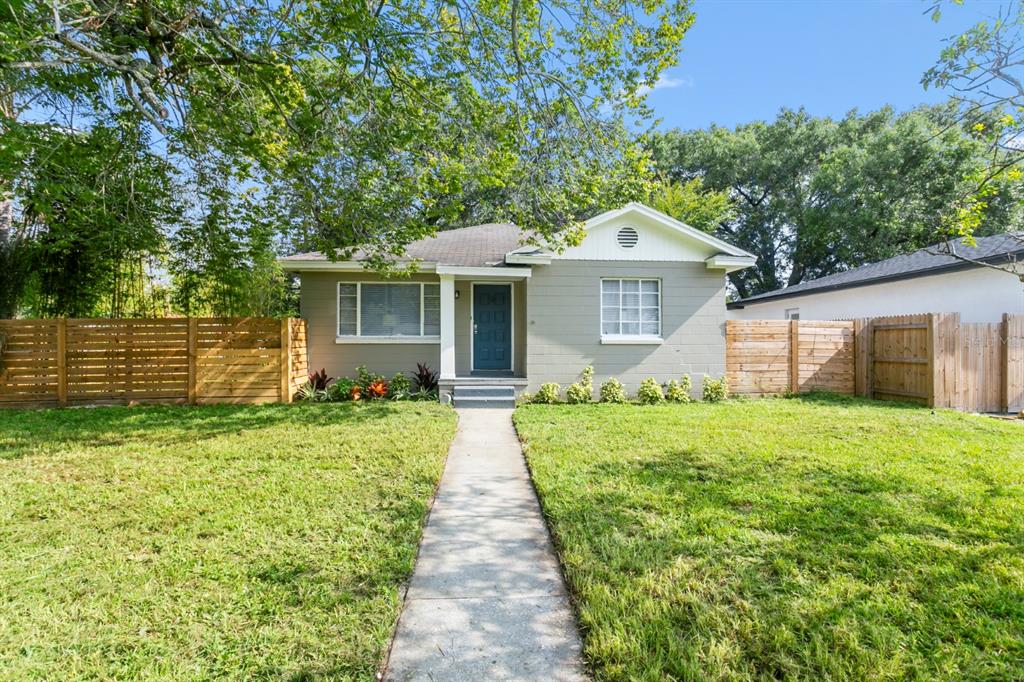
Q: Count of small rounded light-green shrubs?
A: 6